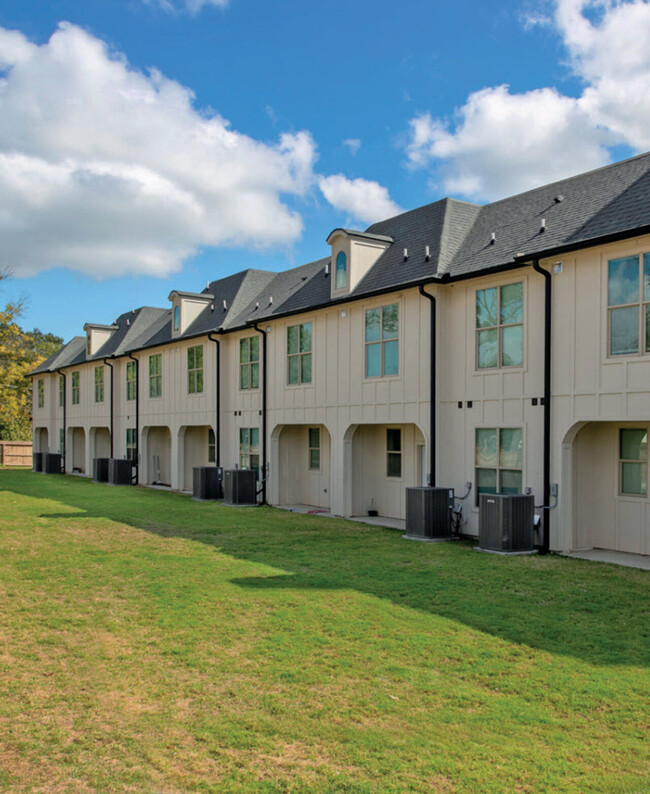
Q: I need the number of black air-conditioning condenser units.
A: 8